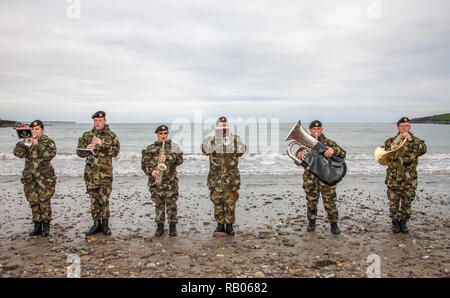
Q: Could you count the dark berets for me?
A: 6